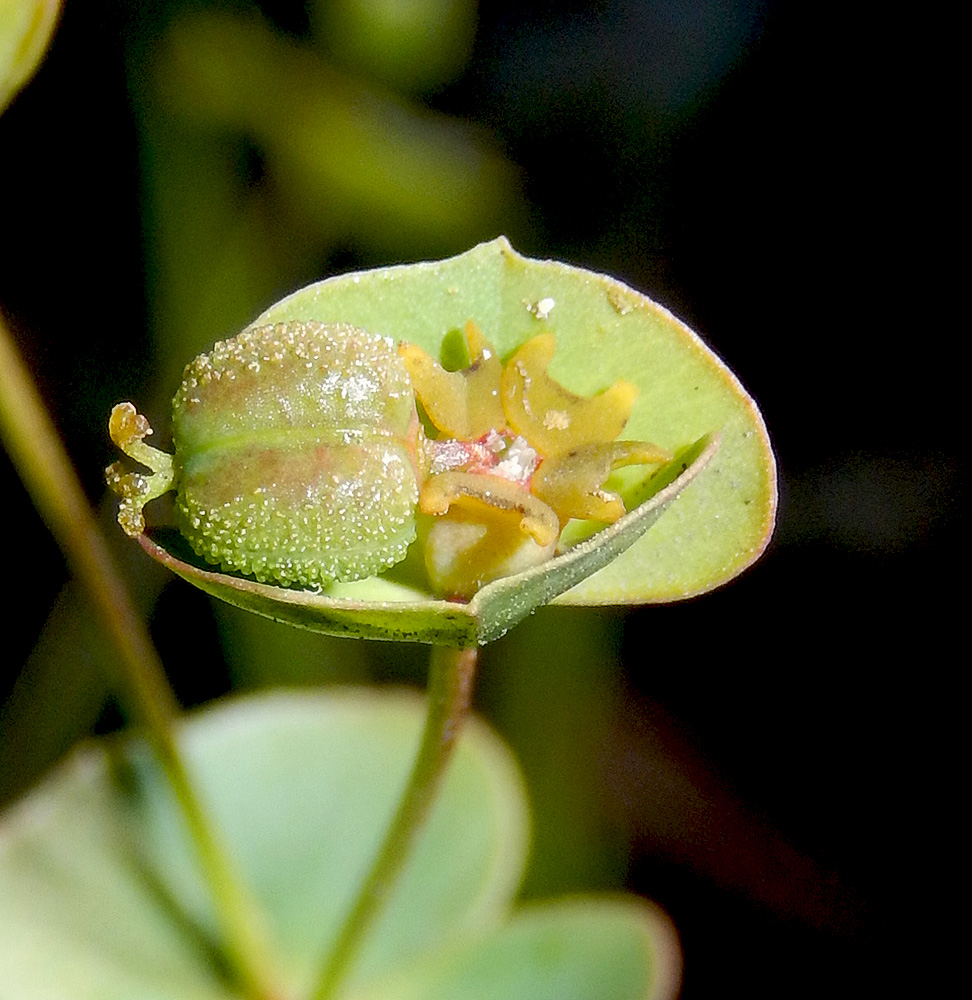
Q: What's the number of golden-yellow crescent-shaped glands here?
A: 4